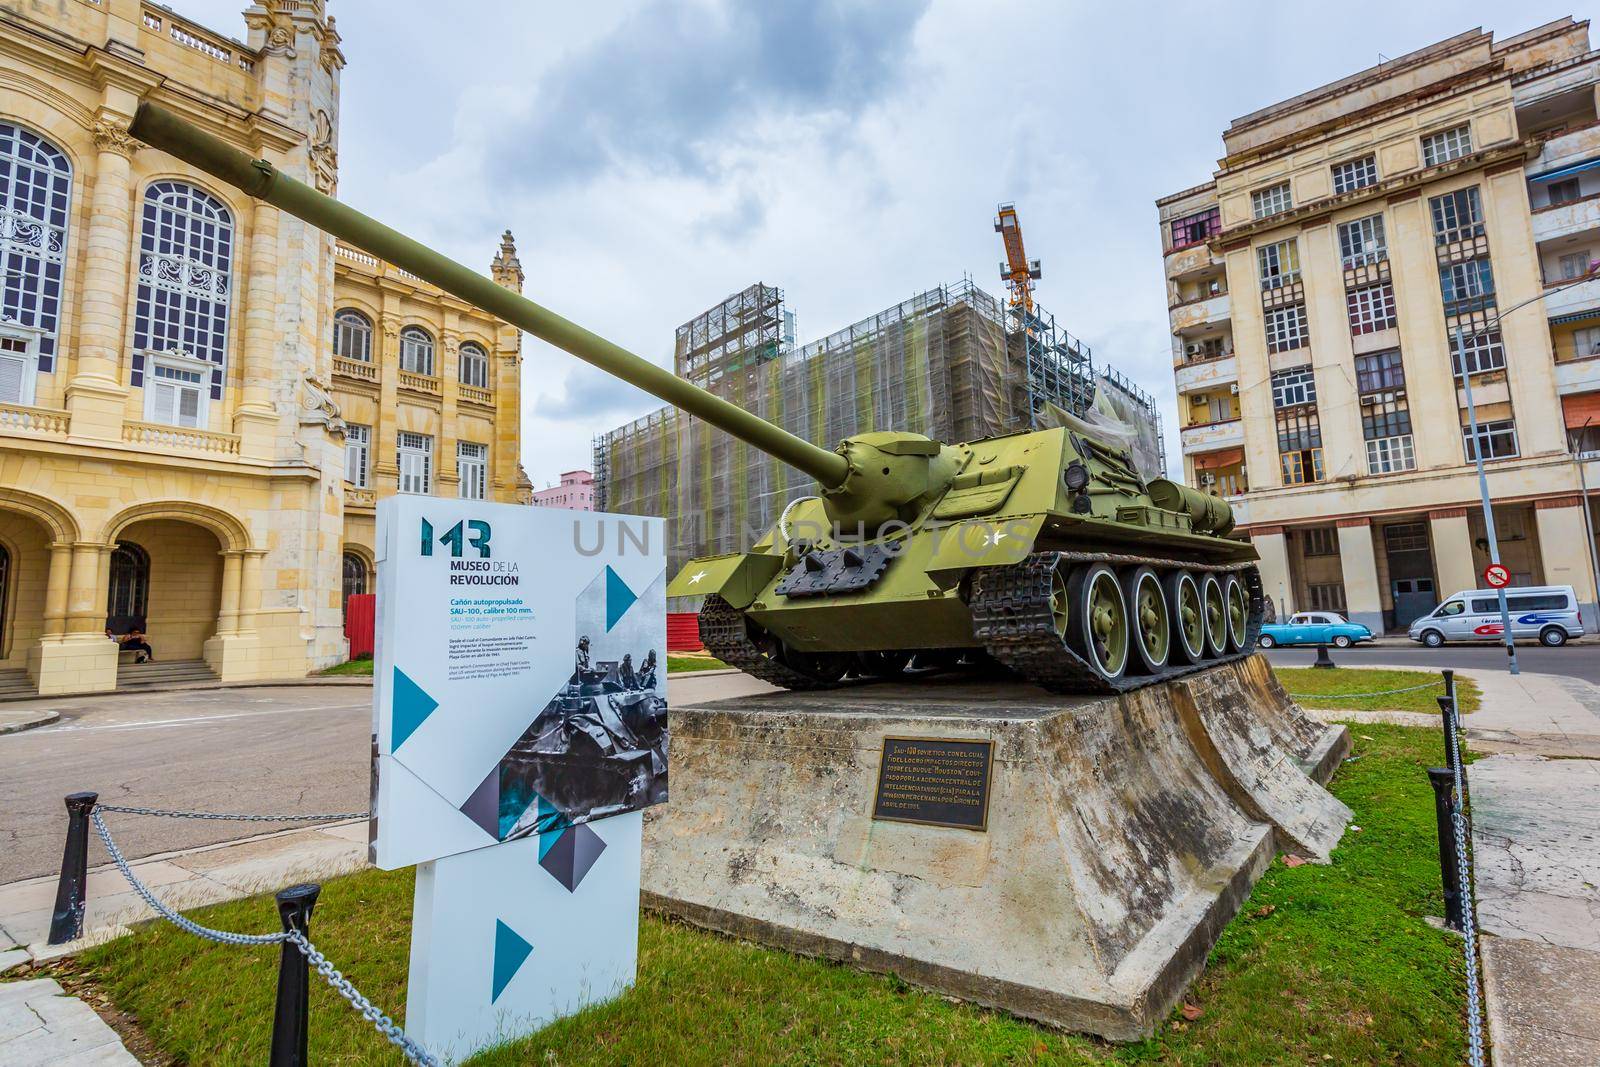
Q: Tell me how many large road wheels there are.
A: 5